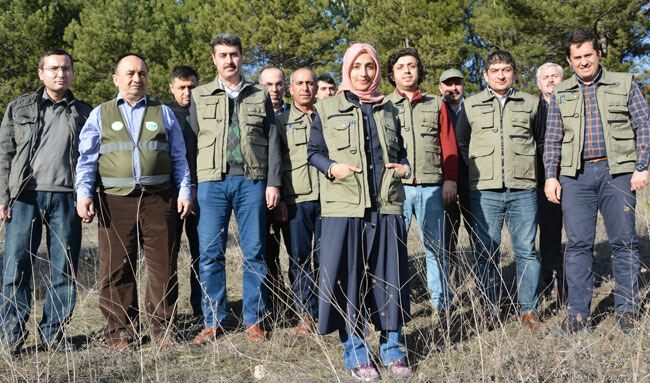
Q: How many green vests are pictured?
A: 7